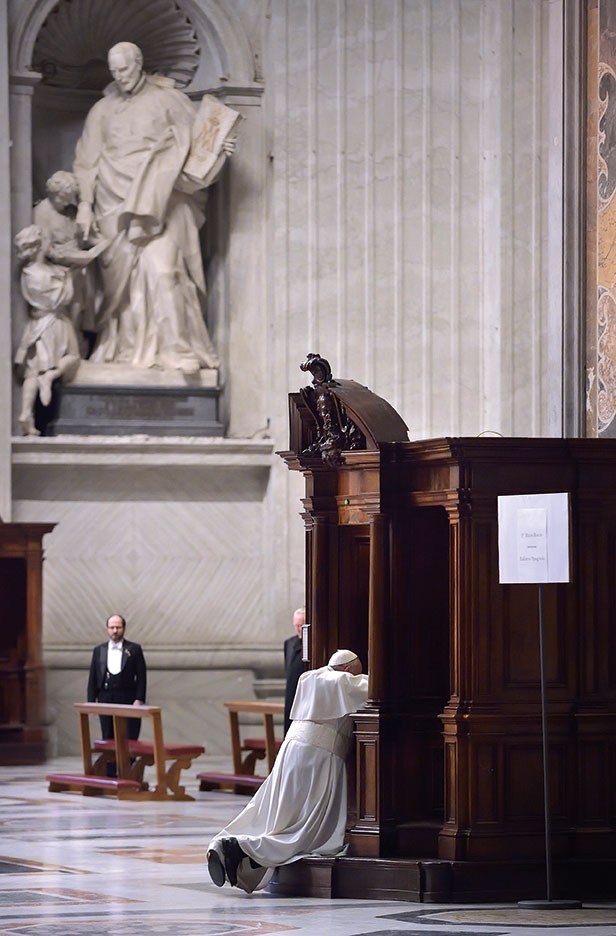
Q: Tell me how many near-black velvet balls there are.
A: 0